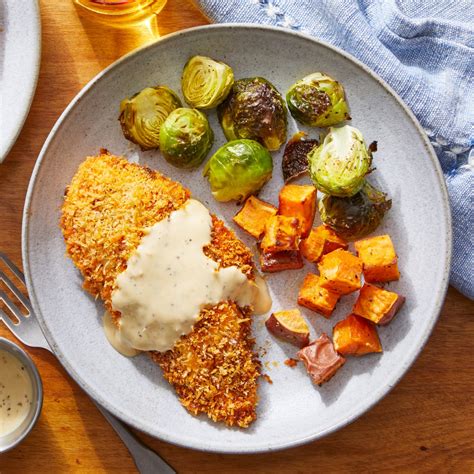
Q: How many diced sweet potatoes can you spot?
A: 12